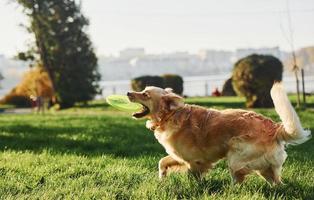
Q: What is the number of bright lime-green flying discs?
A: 1